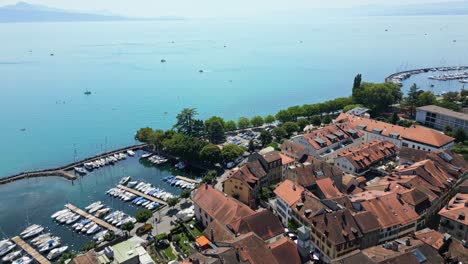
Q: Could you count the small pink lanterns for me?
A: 0